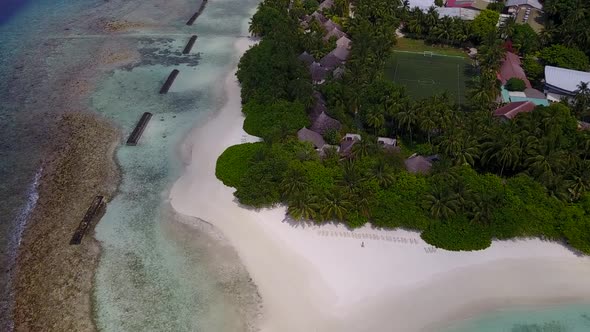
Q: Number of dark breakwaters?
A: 5